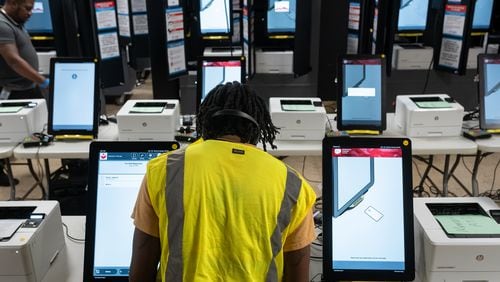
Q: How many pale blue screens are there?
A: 11